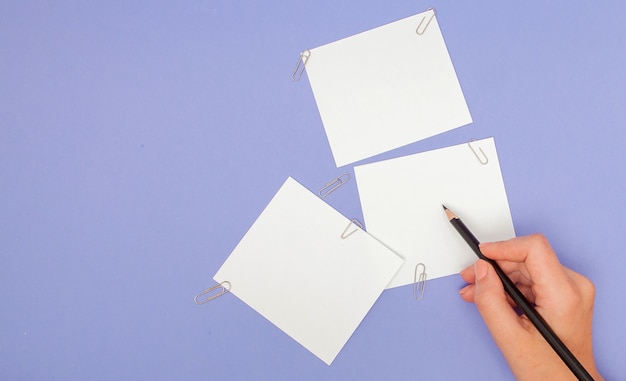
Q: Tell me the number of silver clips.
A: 7